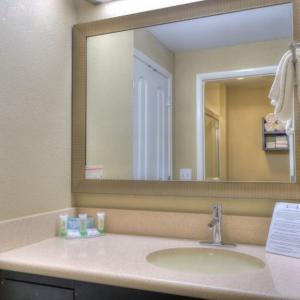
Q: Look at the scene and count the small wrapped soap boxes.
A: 2